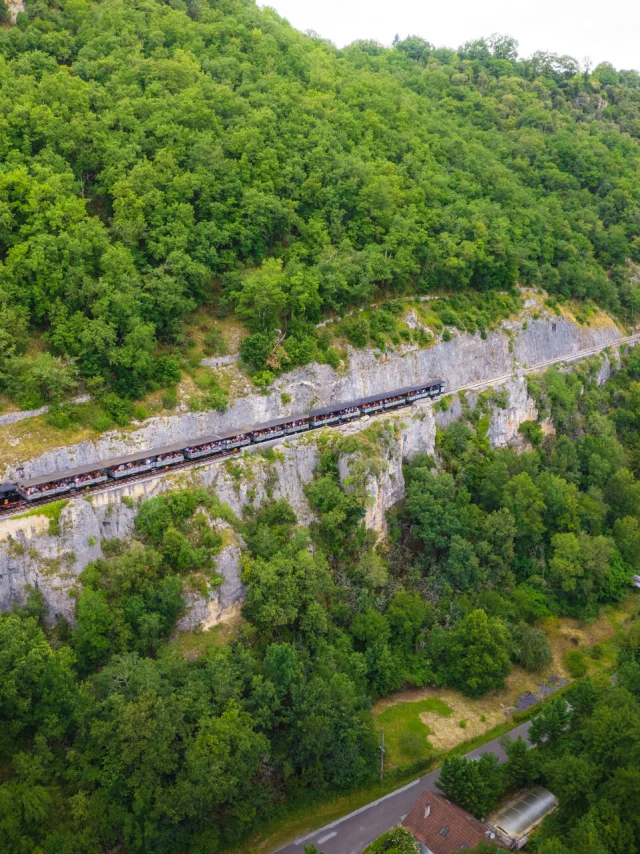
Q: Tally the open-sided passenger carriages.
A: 7